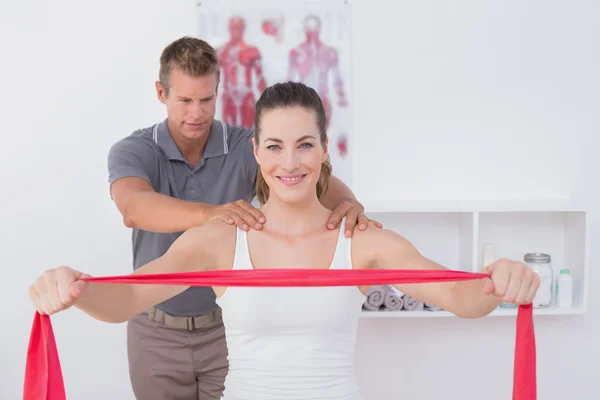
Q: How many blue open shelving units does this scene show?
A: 0